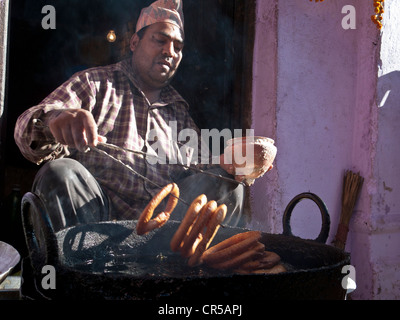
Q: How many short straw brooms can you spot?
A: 1